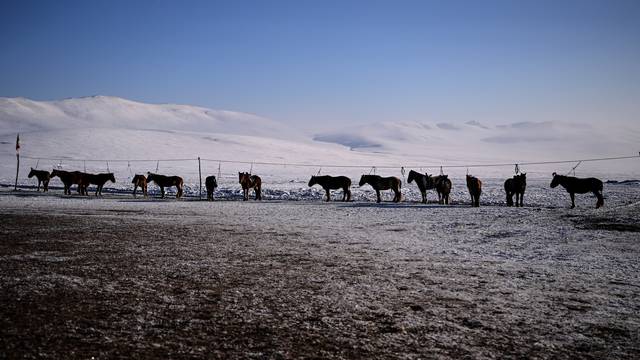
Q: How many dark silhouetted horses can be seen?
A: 14